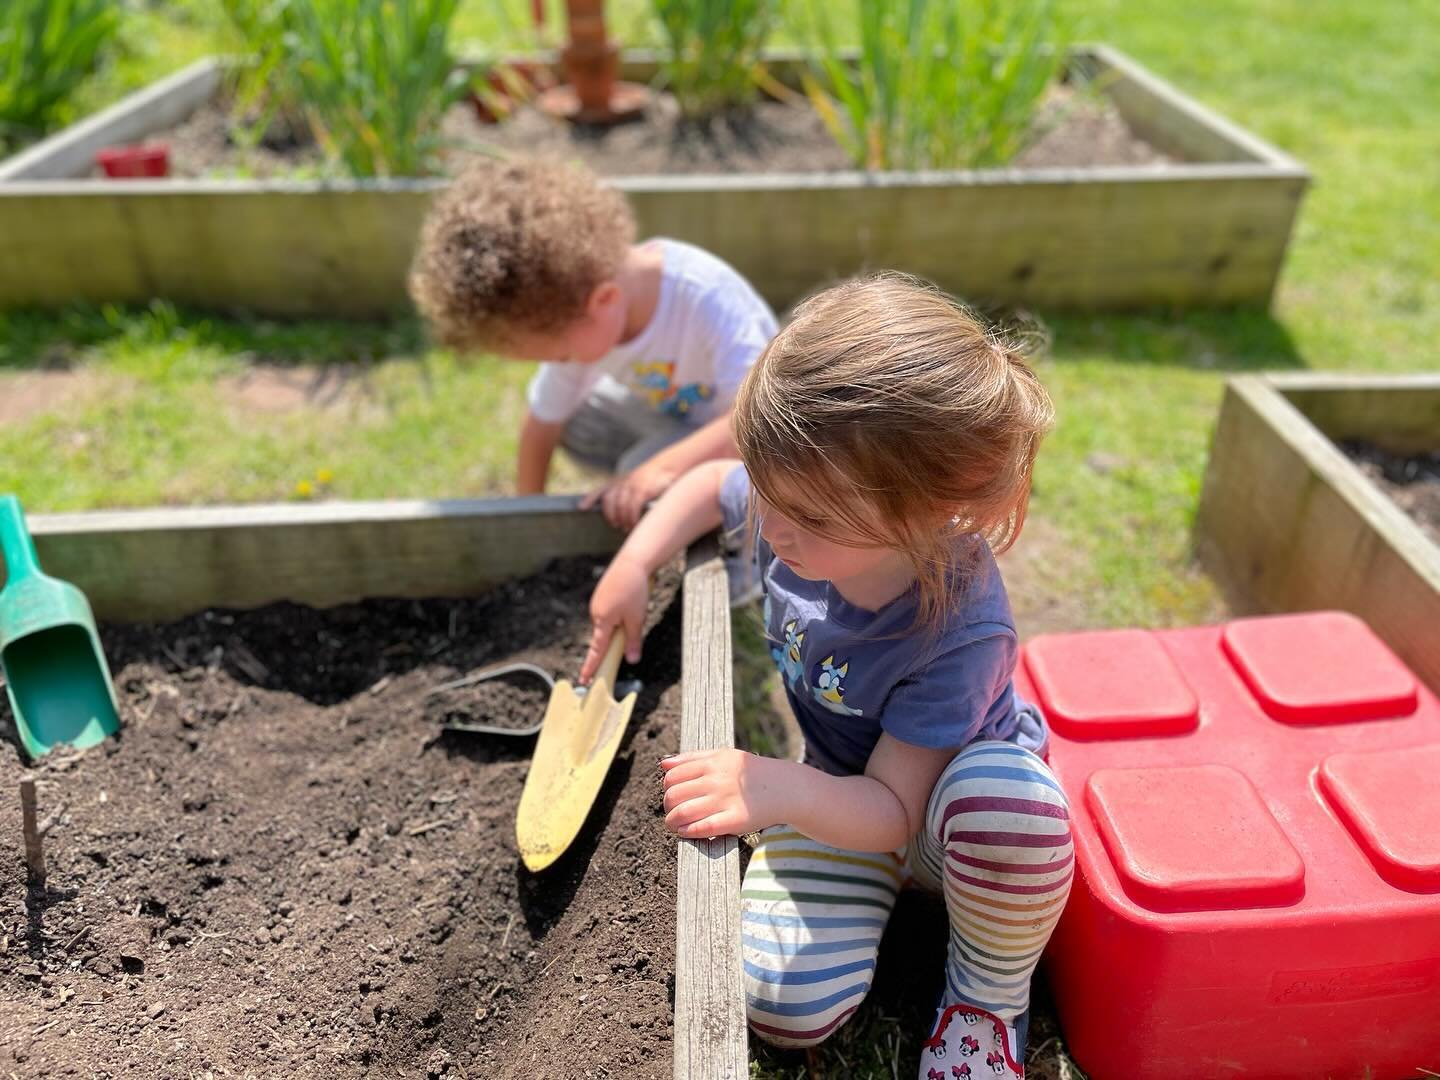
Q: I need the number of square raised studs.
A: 4